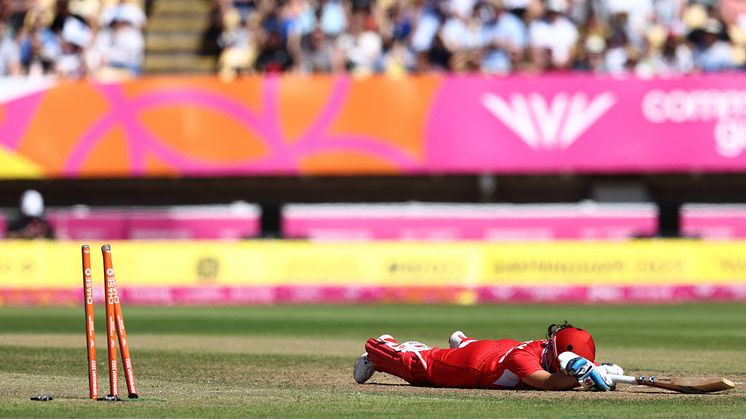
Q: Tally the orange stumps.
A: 3